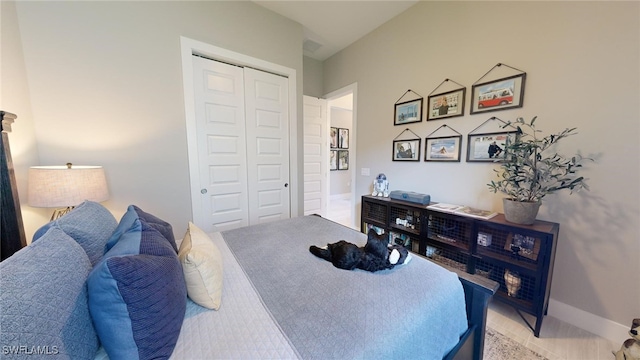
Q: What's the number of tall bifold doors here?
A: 2